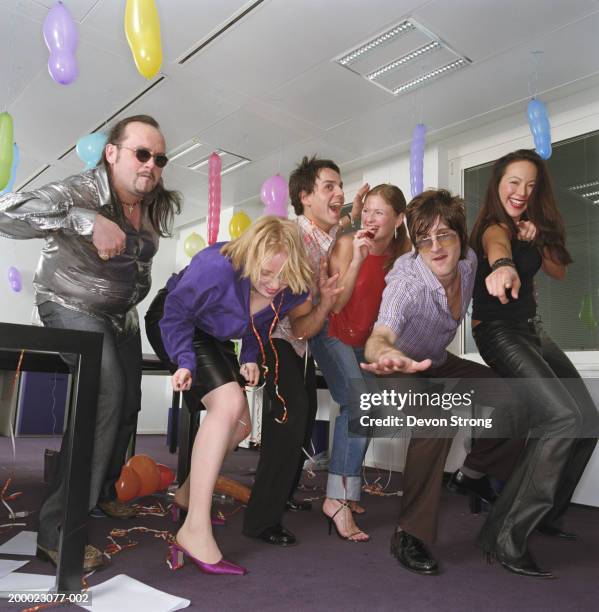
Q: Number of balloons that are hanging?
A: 12